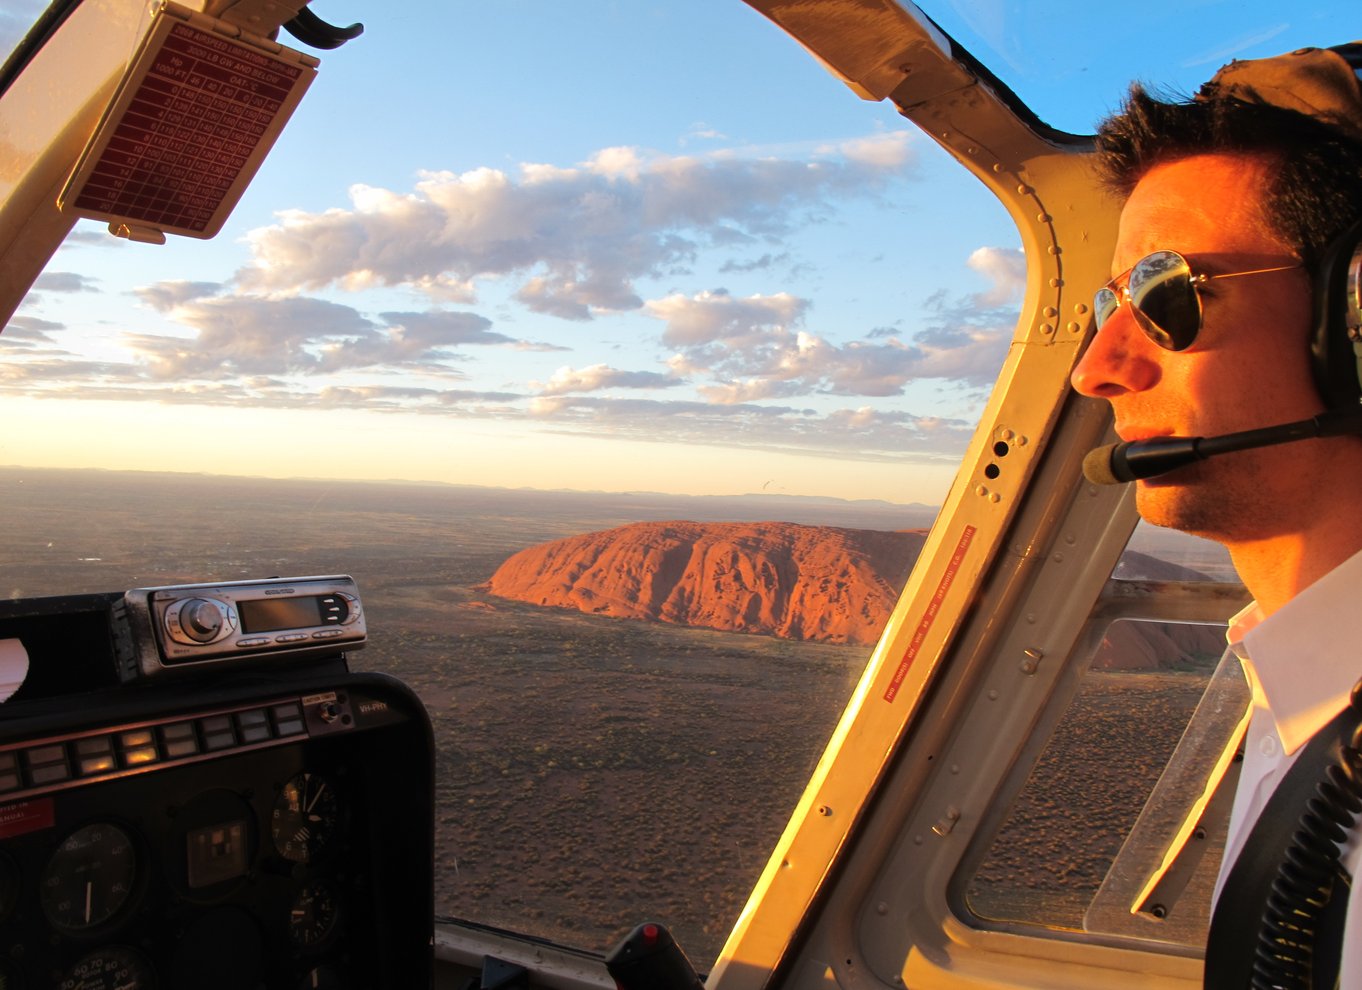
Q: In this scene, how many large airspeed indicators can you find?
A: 1